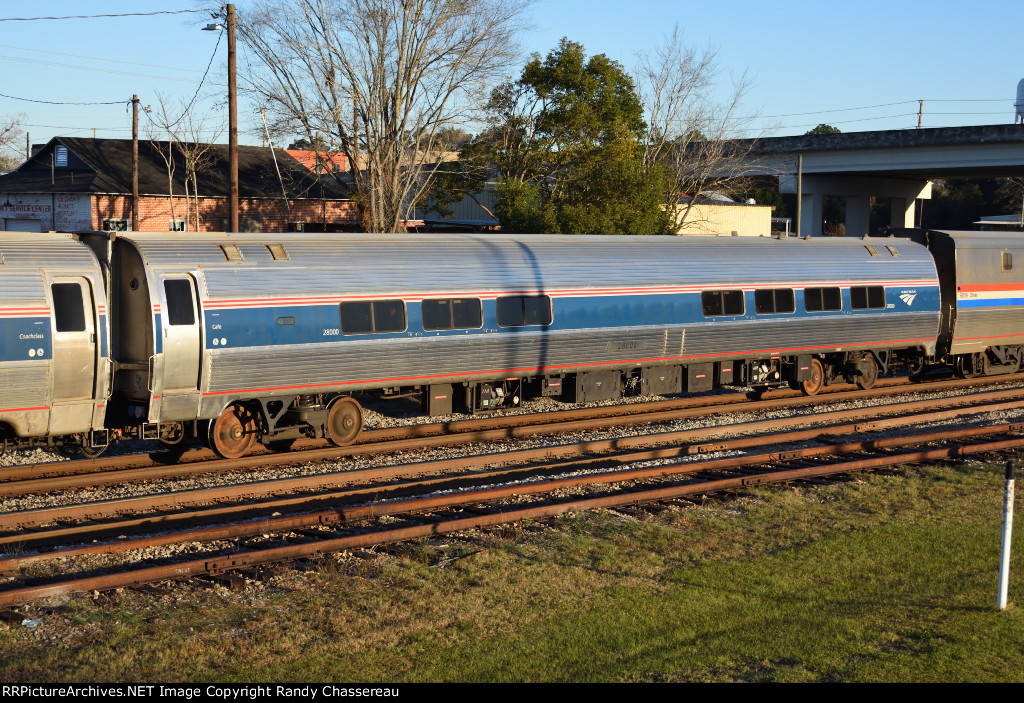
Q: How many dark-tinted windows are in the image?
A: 9